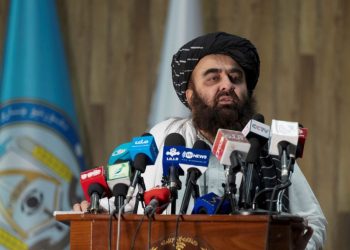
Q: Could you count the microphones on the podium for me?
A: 12